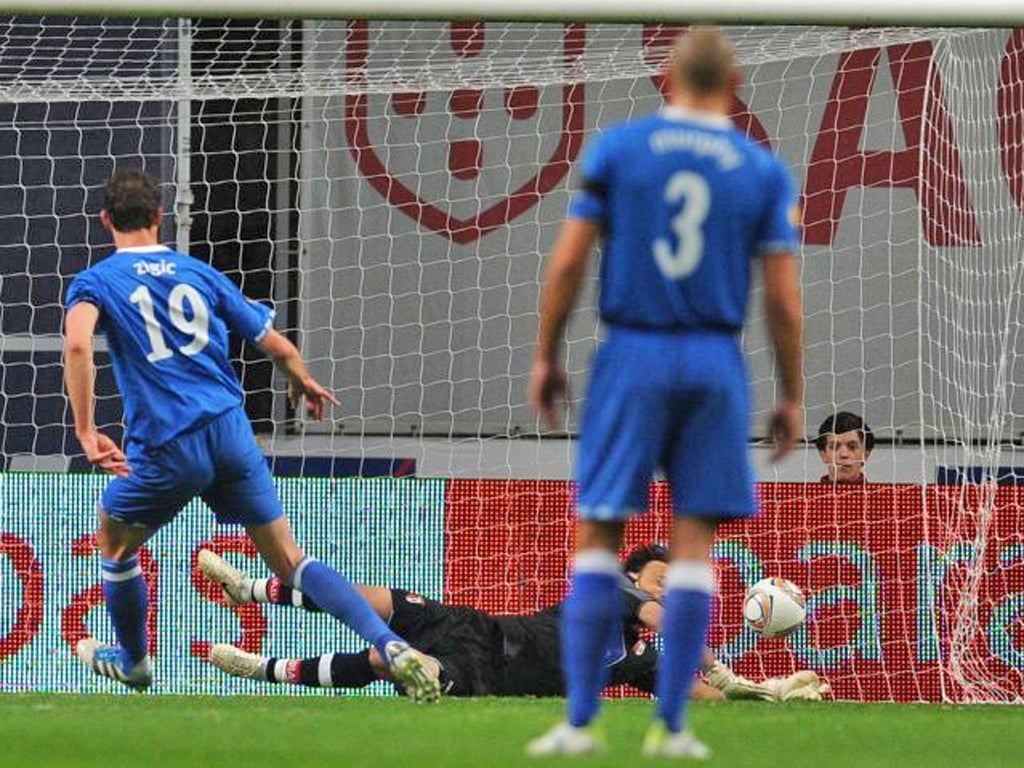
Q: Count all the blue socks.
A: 4